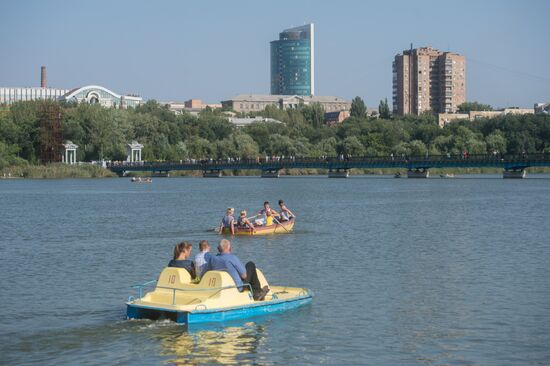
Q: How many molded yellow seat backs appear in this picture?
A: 2